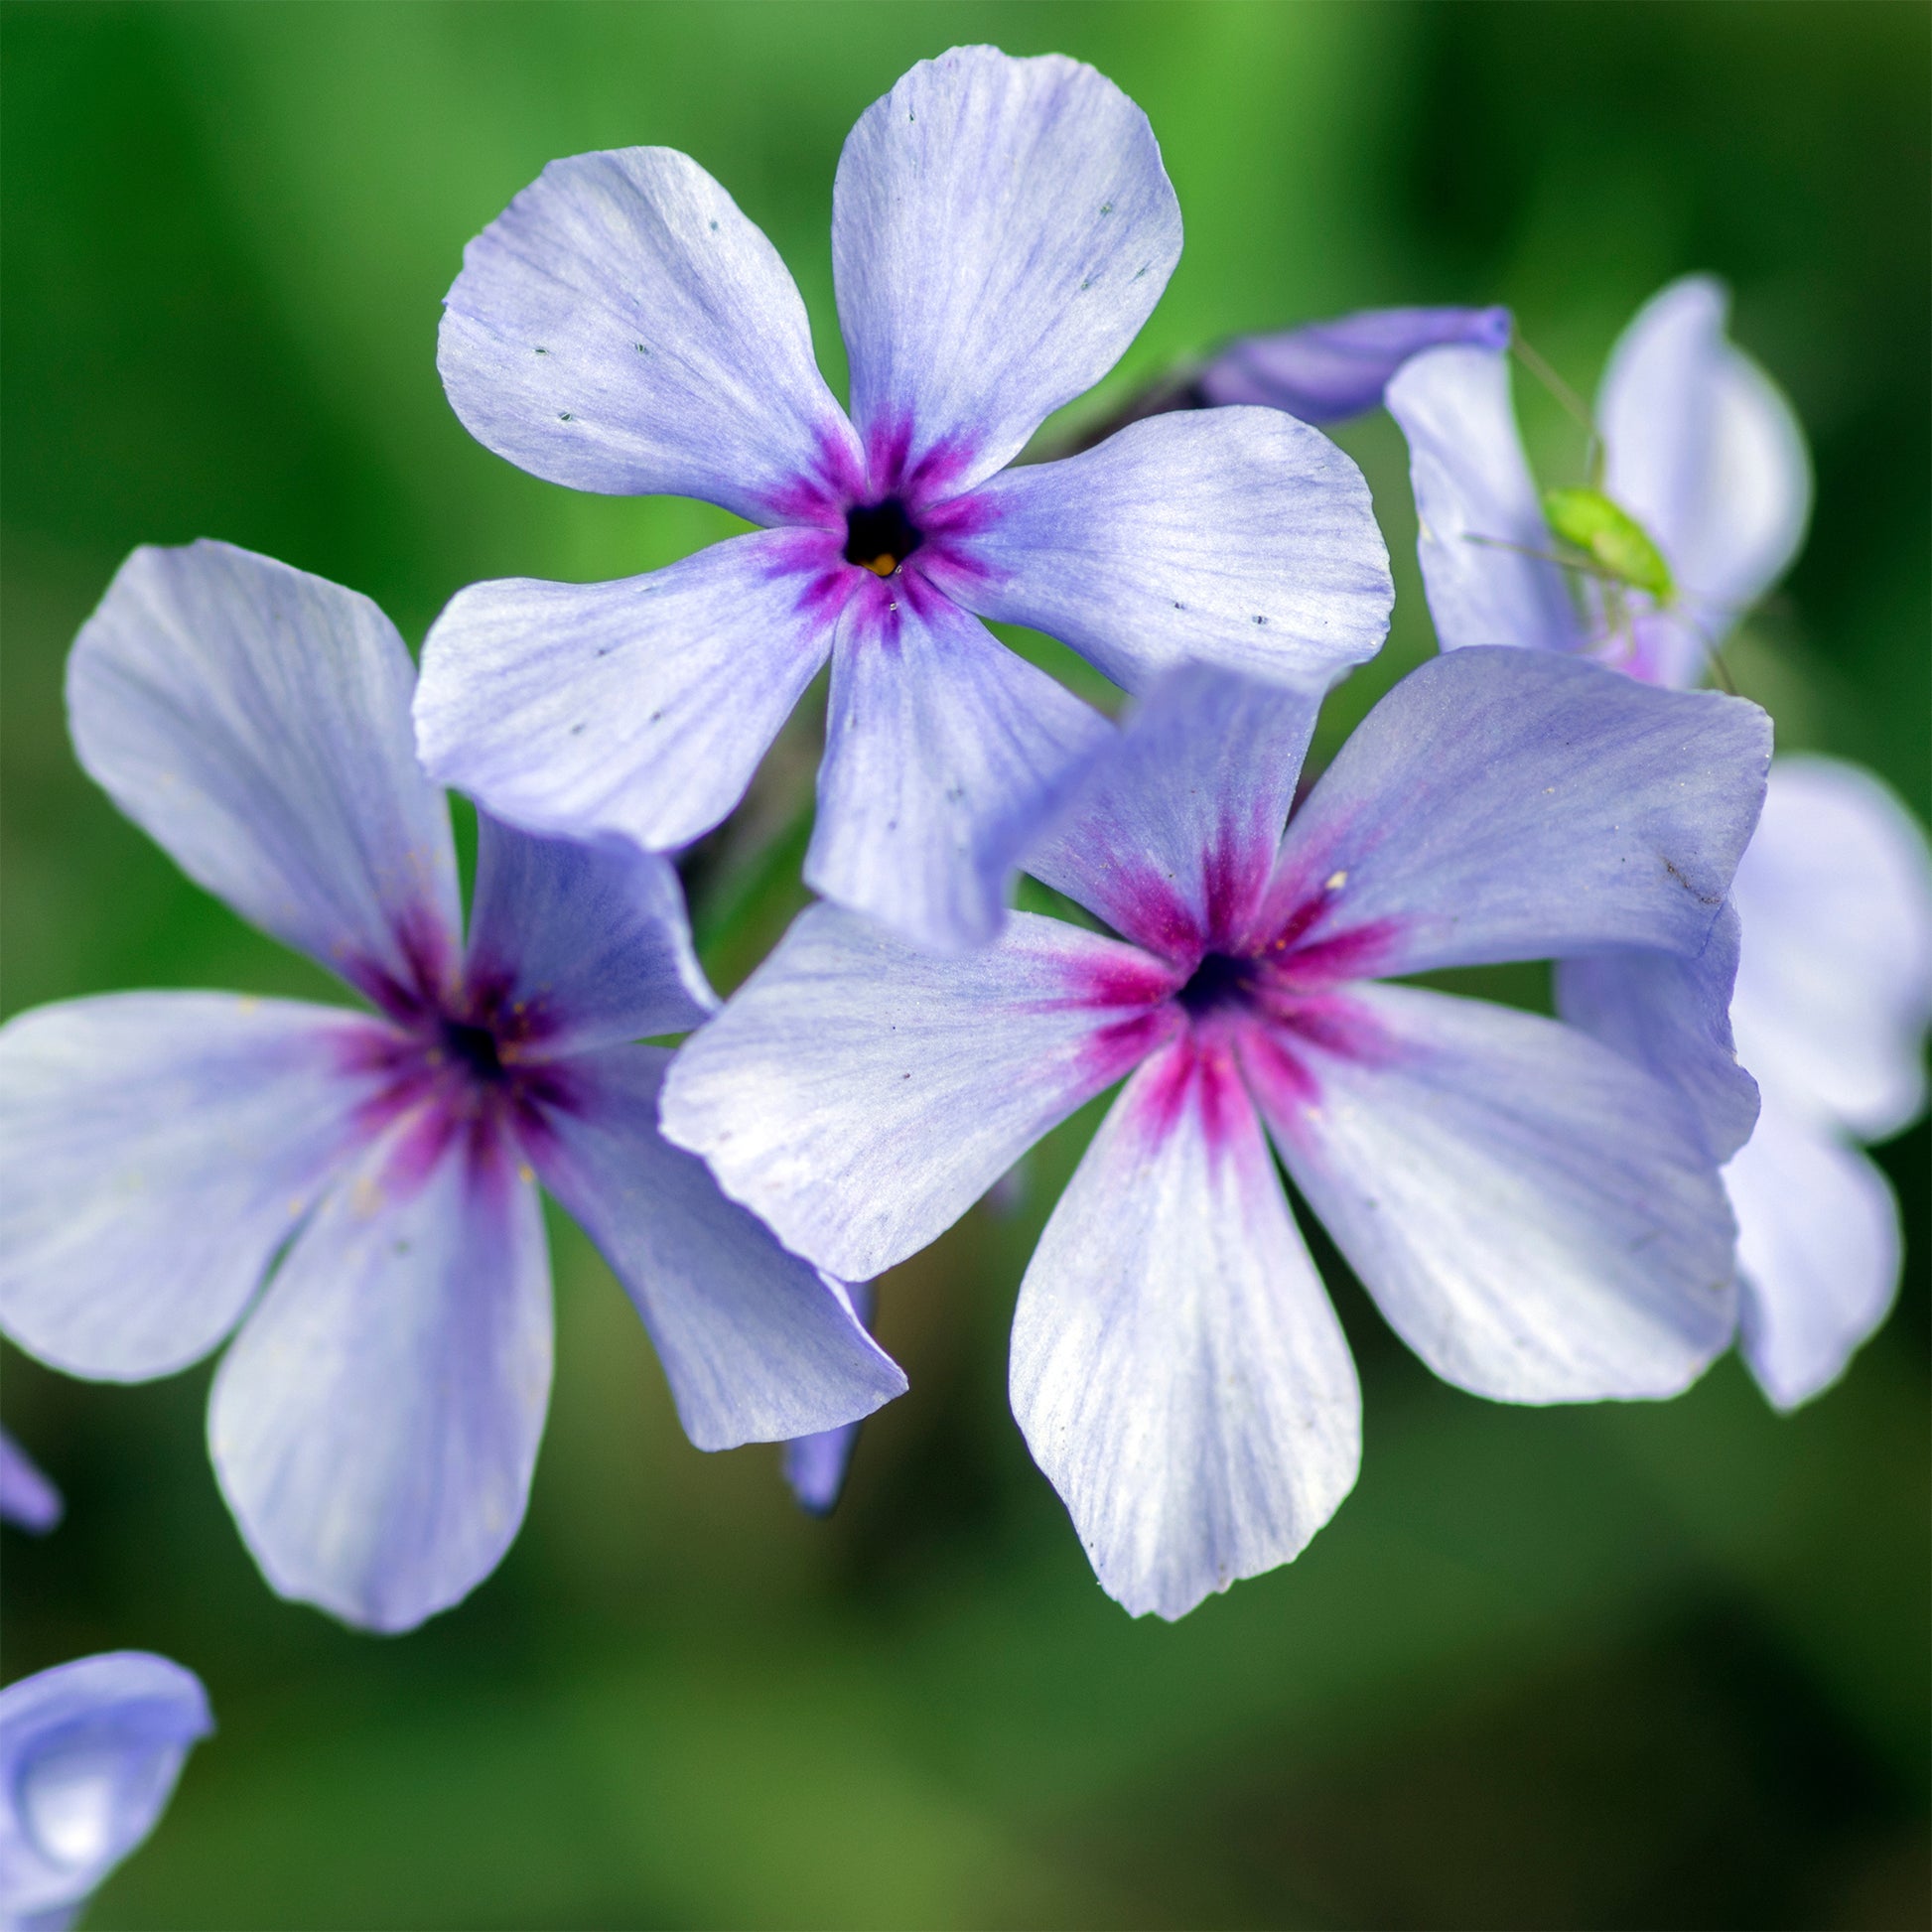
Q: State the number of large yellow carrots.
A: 0